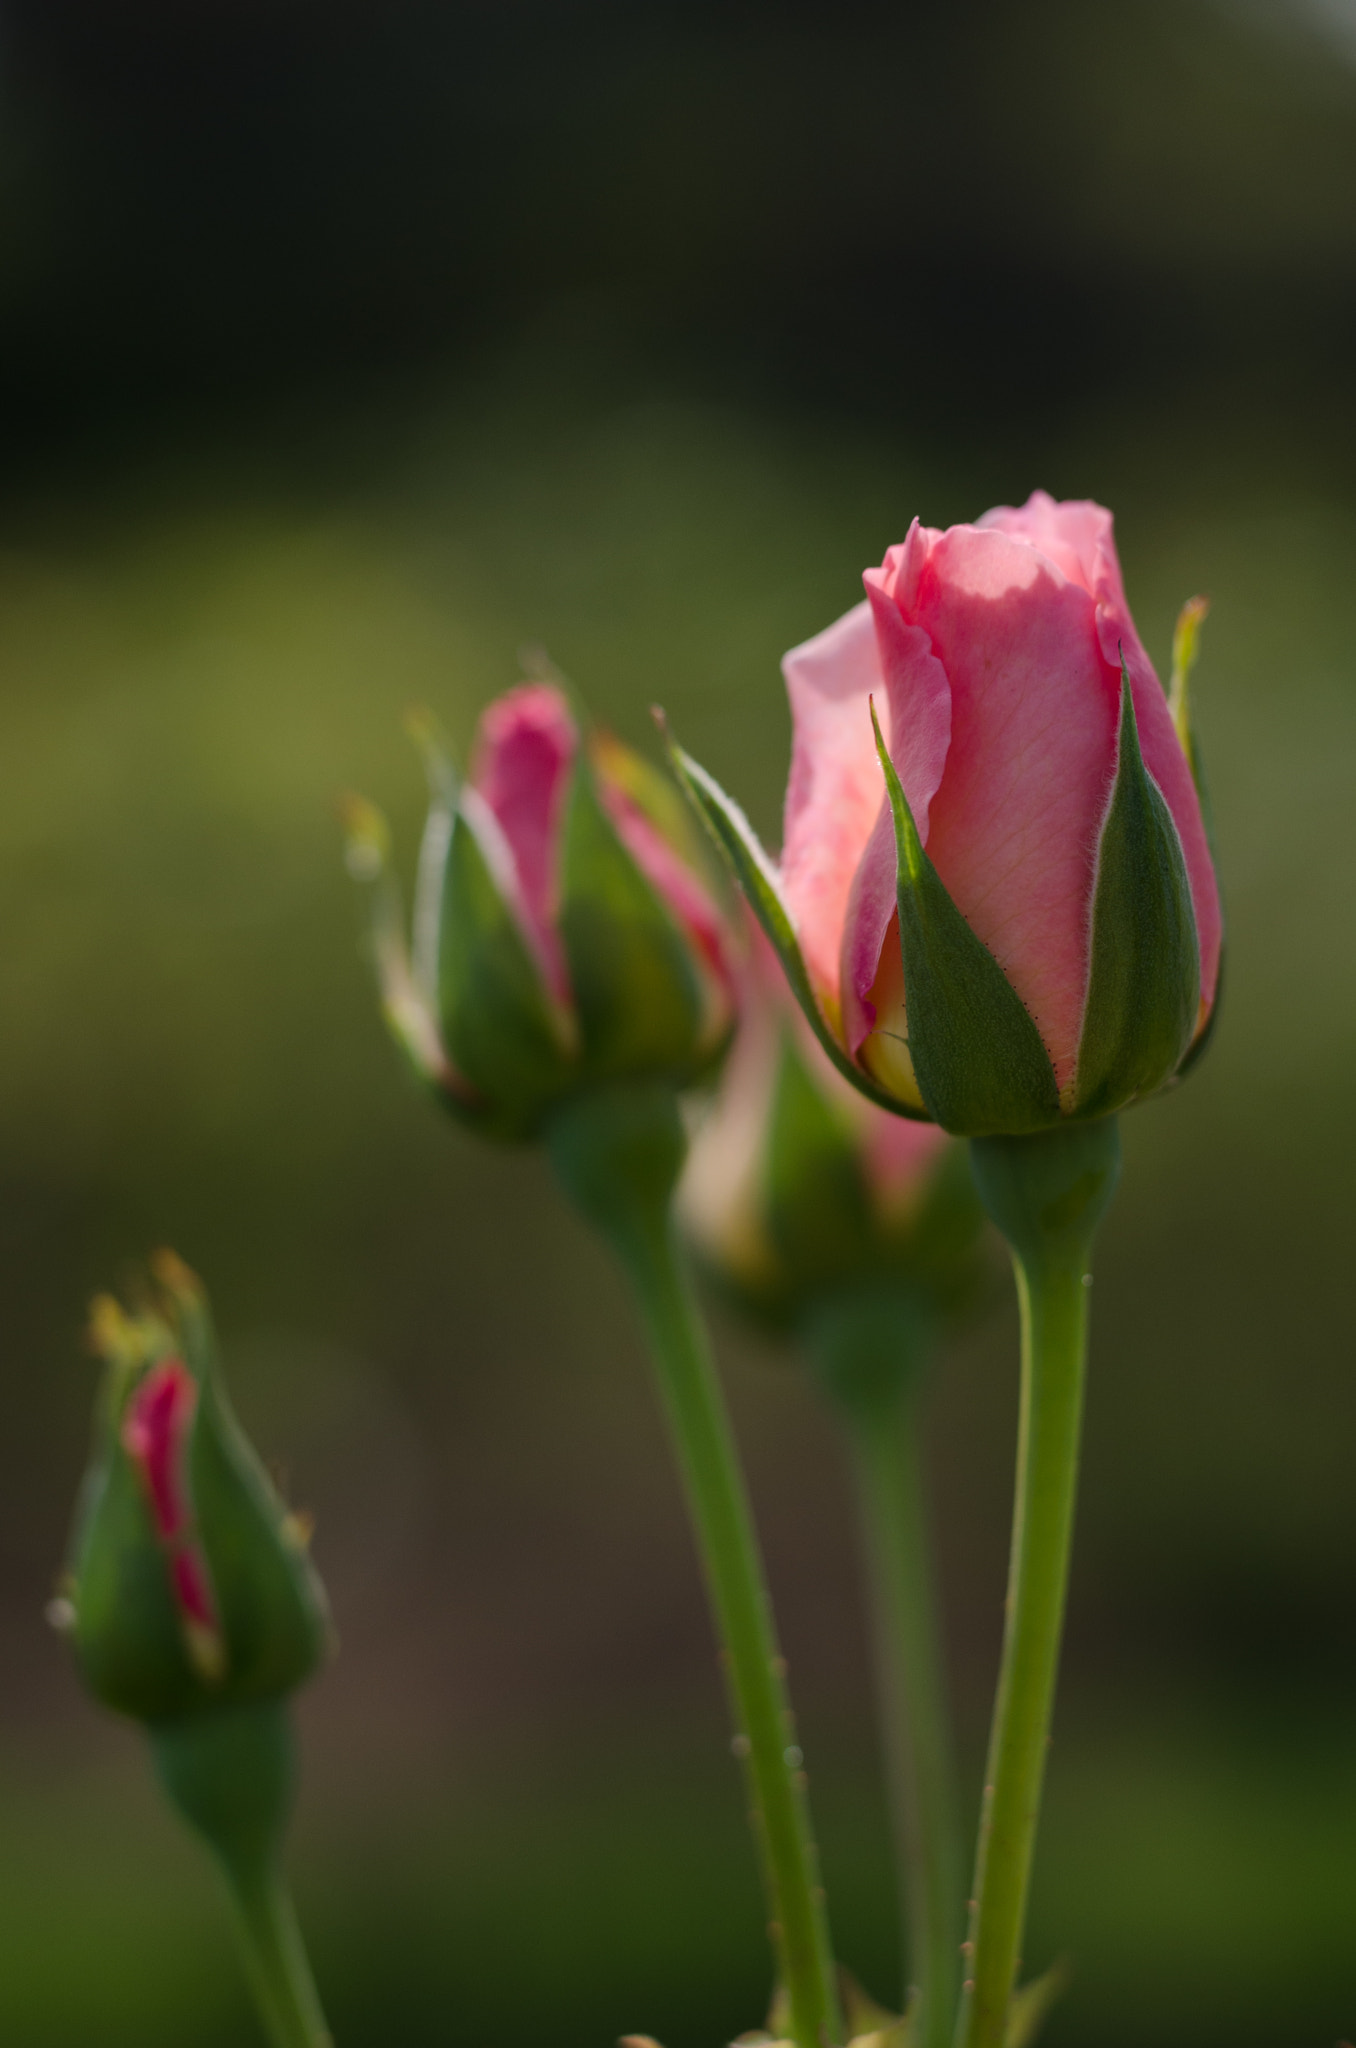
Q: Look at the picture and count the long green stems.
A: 4